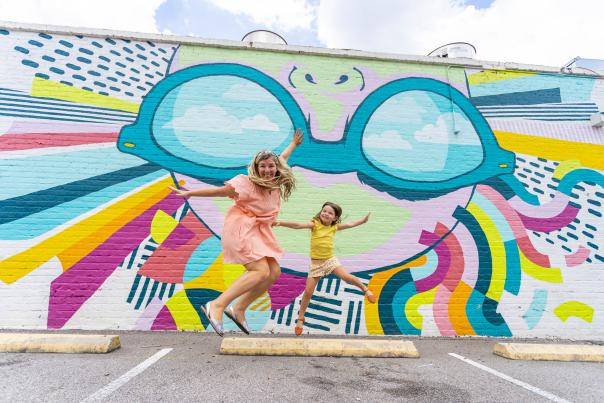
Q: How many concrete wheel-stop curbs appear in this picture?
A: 3